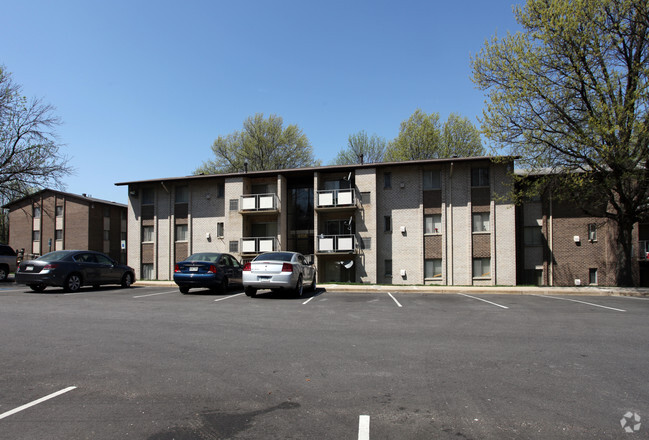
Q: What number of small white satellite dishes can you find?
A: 3